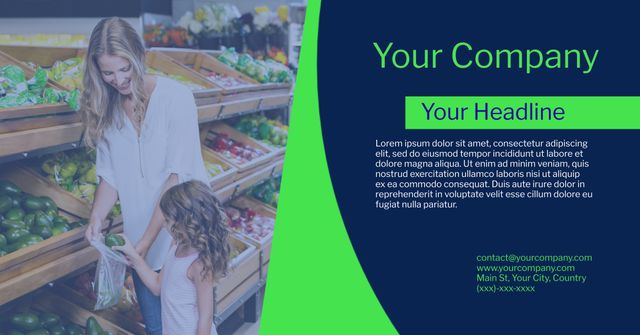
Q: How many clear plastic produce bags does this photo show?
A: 1